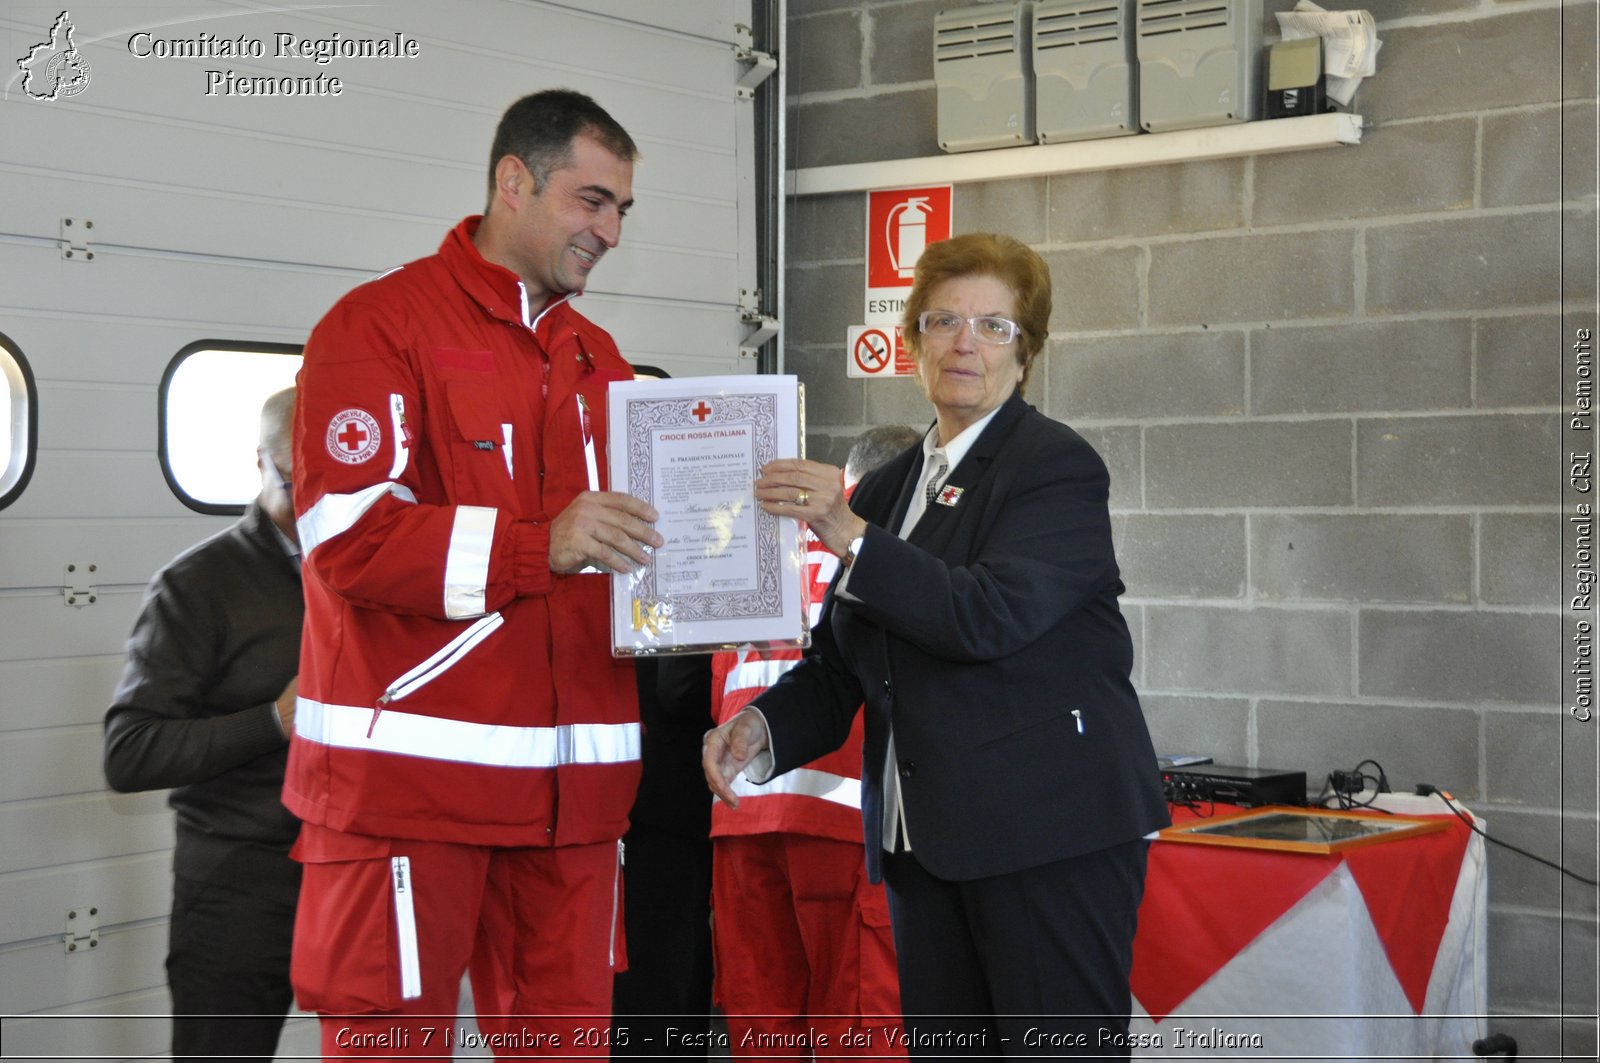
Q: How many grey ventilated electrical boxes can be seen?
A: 3